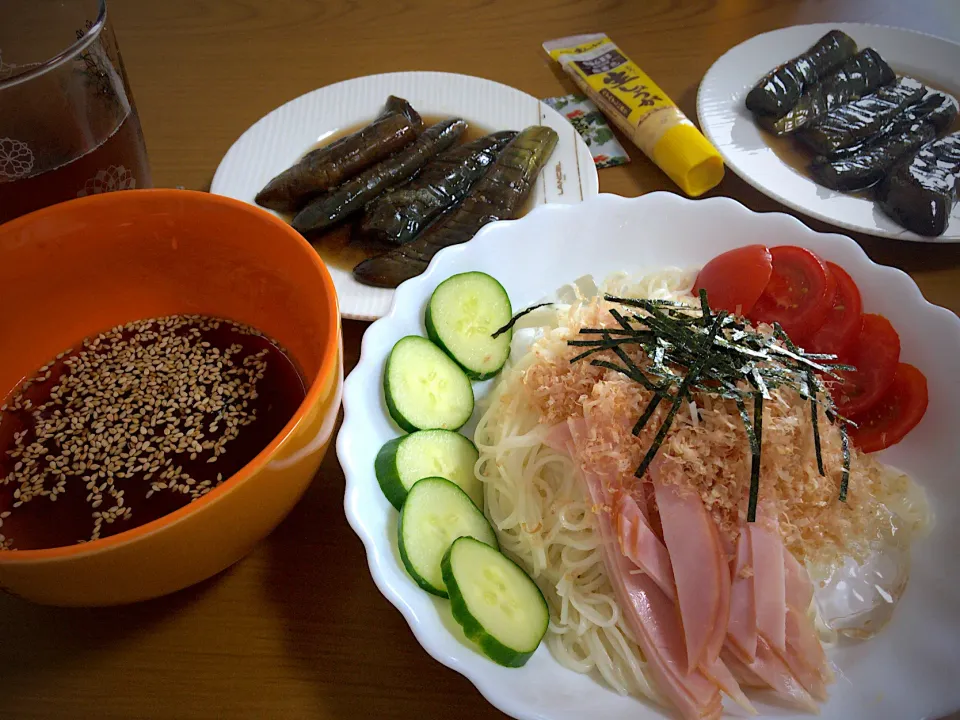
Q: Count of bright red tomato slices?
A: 5